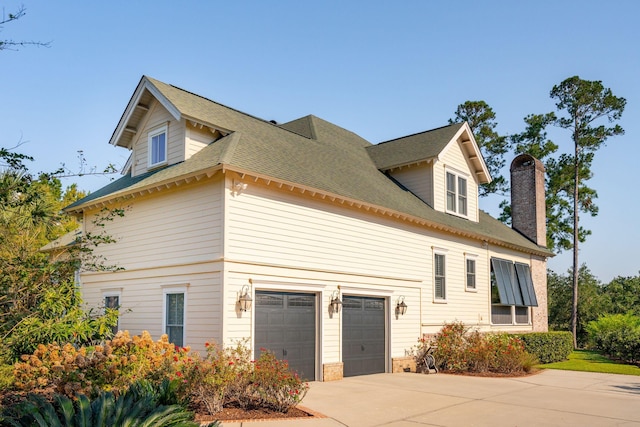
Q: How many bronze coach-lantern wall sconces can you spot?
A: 3